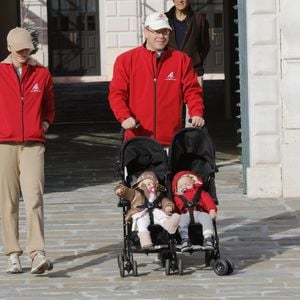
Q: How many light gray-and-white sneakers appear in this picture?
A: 2